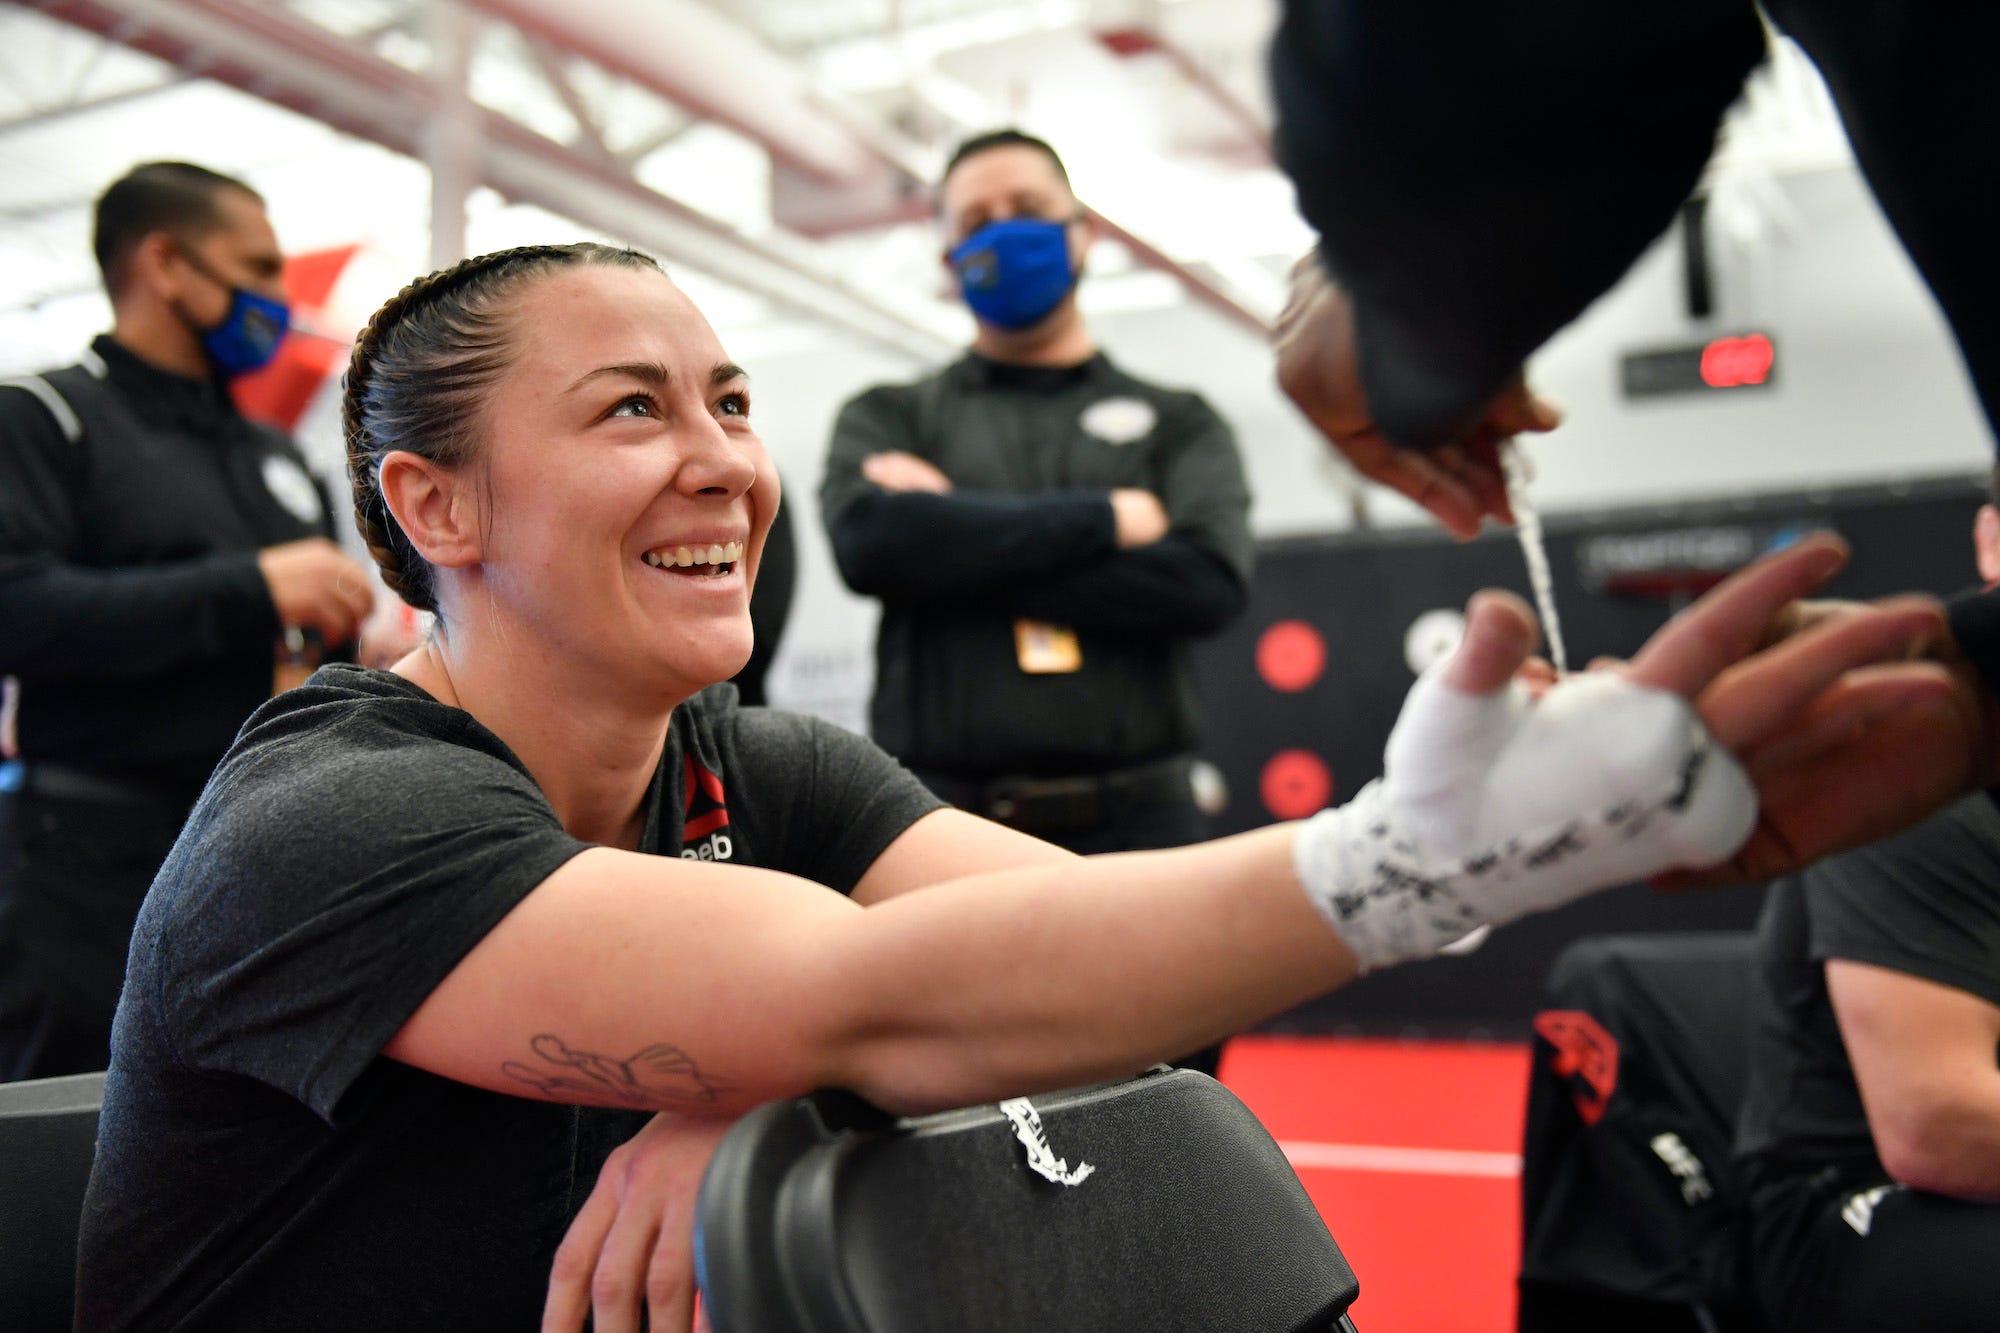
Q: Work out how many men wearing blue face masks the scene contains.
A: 2